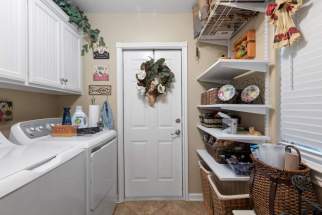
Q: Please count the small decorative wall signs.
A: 3